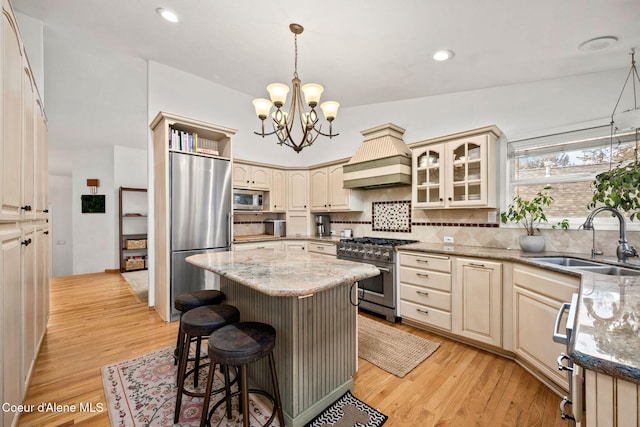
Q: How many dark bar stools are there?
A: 3